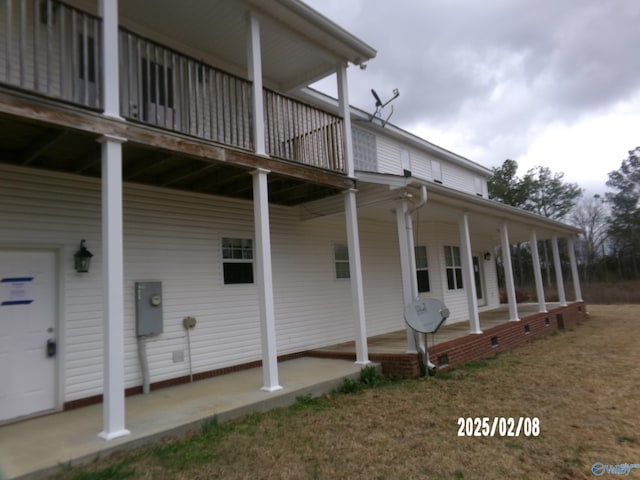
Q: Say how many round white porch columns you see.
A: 0